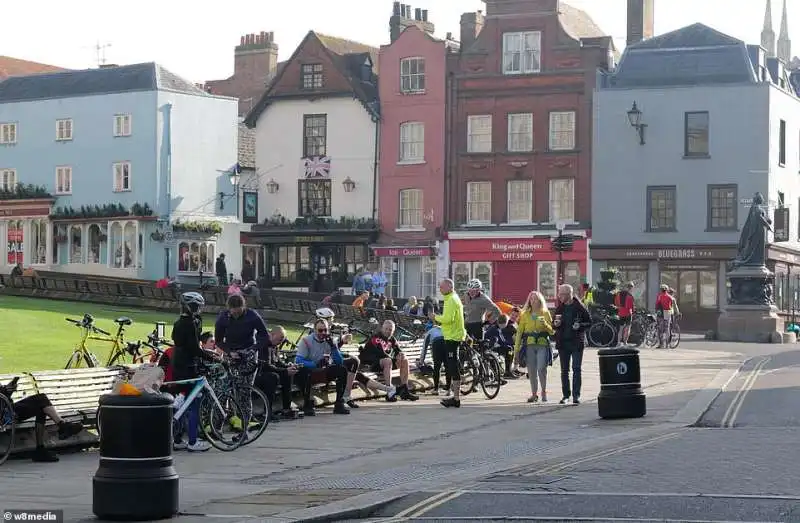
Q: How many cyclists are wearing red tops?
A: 2